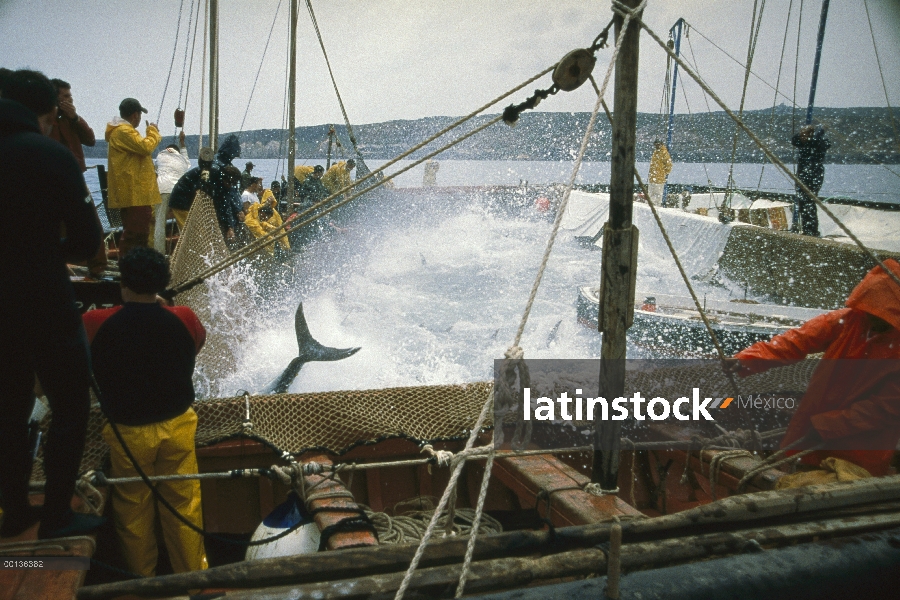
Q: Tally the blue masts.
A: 2